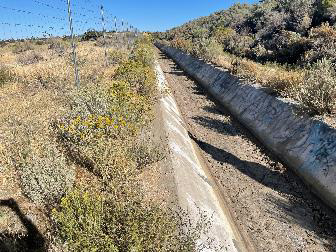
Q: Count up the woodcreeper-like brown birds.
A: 0